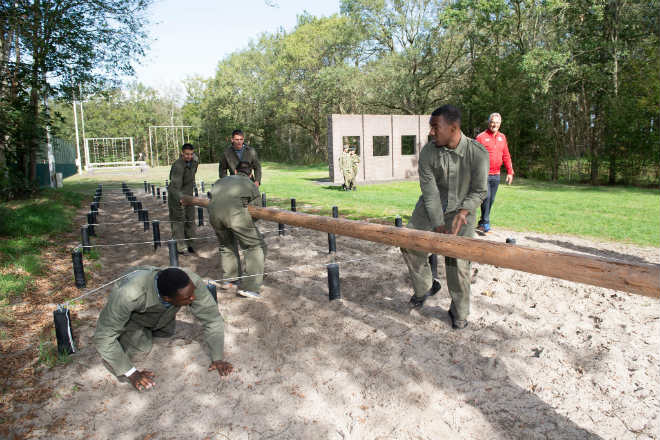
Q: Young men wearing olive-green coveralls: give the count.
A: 5